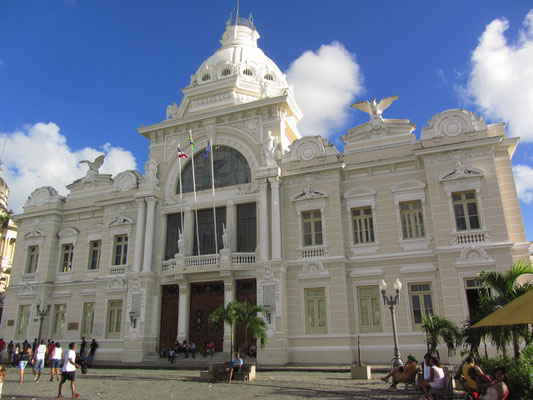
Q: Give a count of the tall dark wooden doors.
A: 3